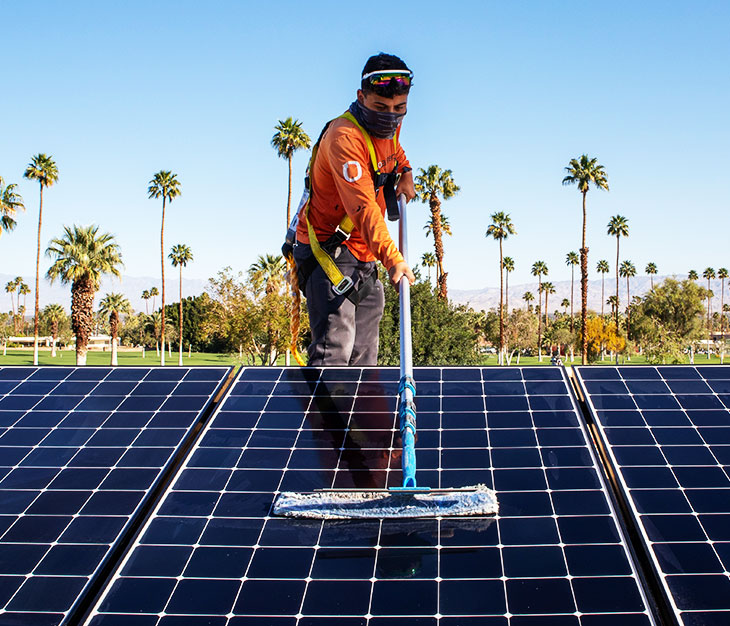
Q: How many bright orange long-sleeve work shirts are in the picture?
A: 1